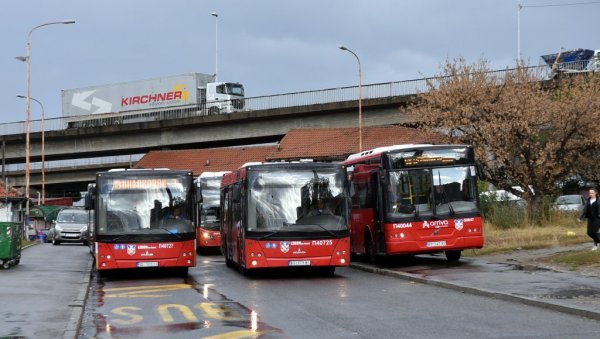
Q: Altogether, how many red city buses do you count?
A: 4